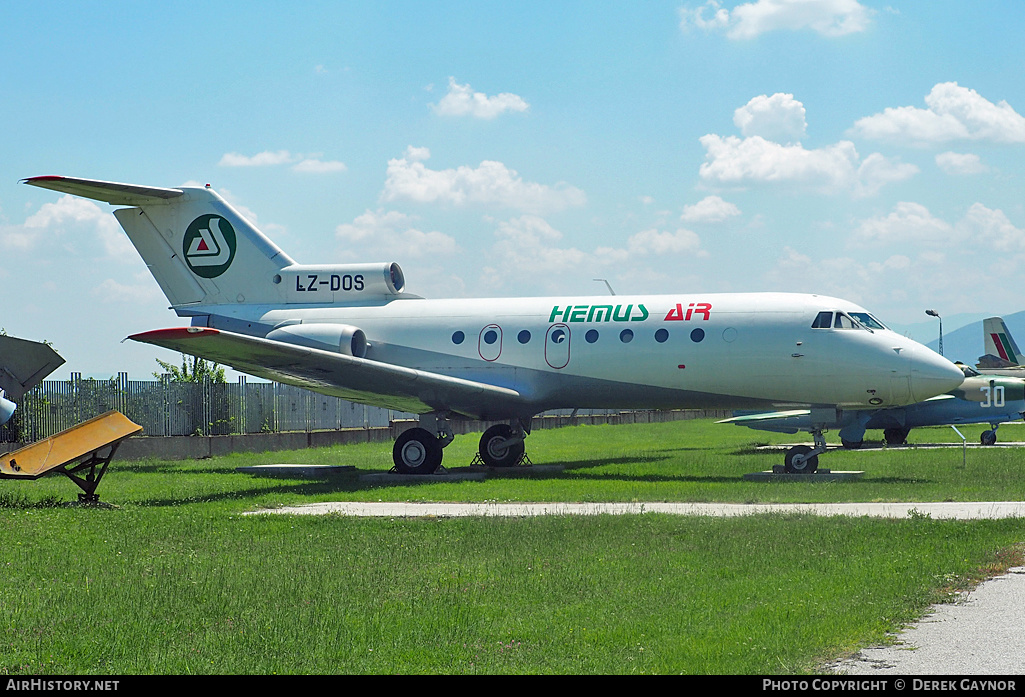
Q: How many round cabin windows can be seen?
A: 8